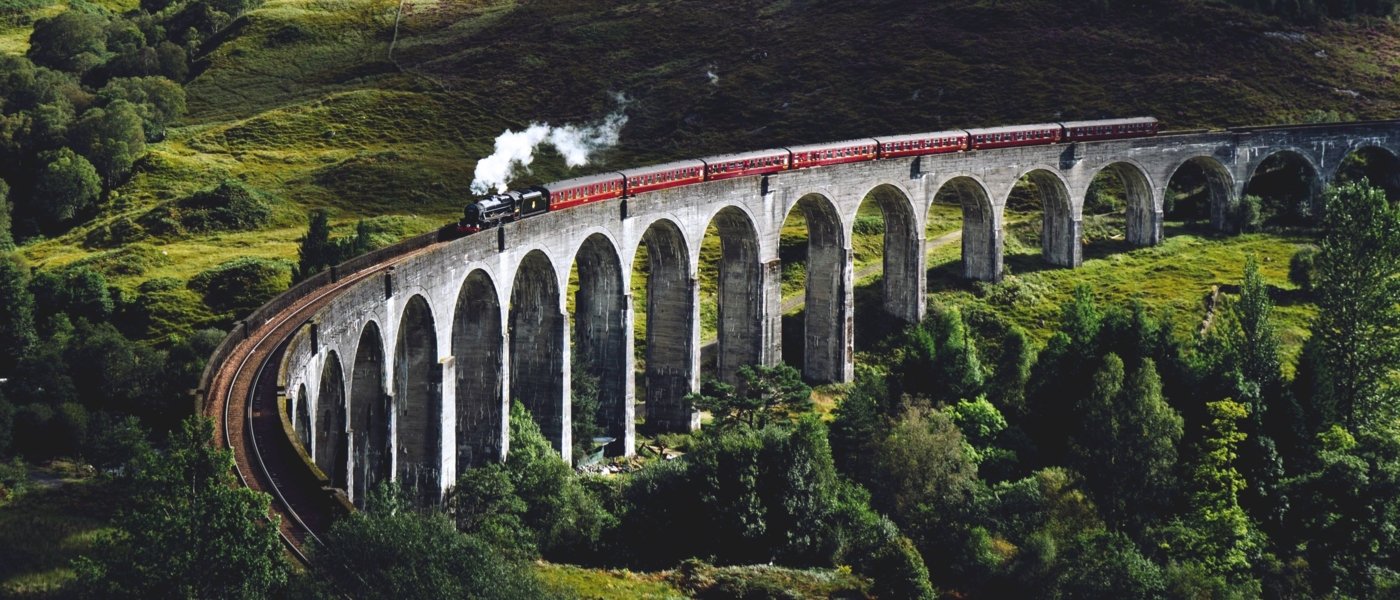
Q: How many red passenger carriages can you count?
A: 7